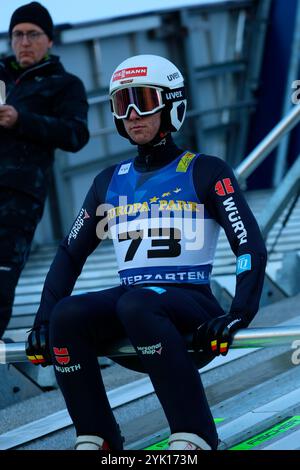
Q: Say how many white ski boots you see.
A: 2